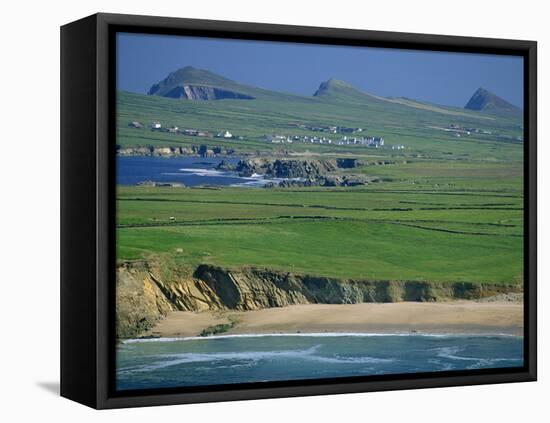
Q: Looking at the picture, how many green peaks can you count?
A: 3